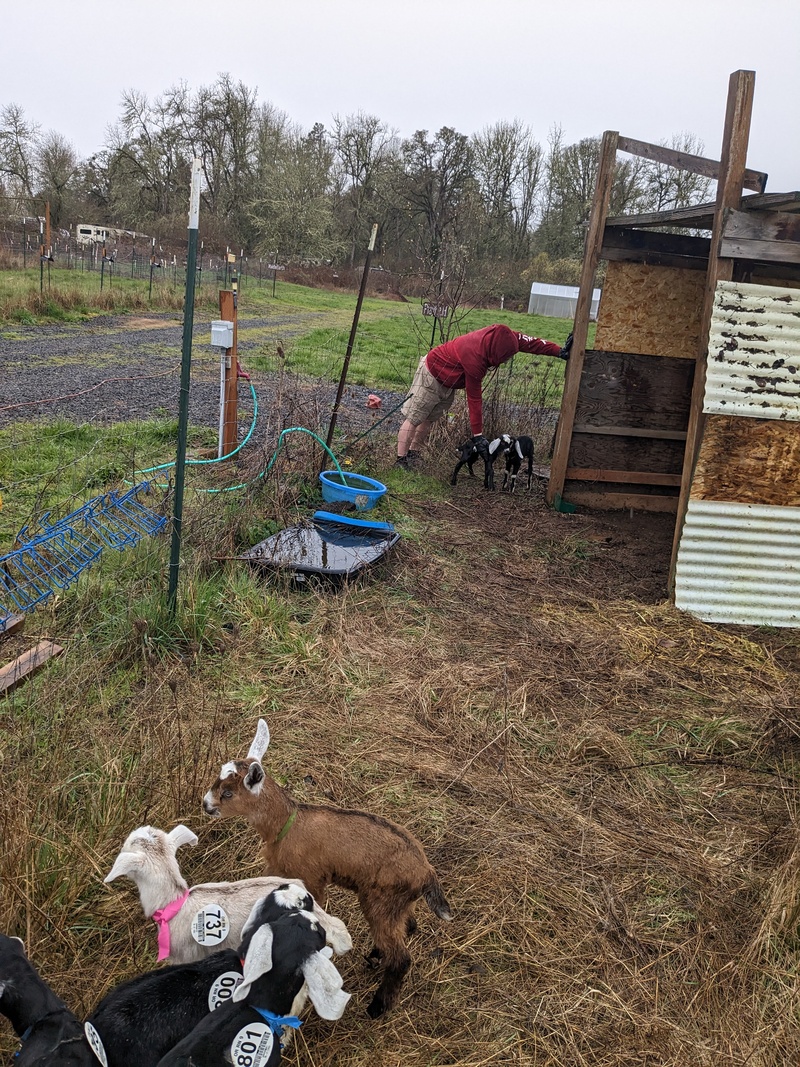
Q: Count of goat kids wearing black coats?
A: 5